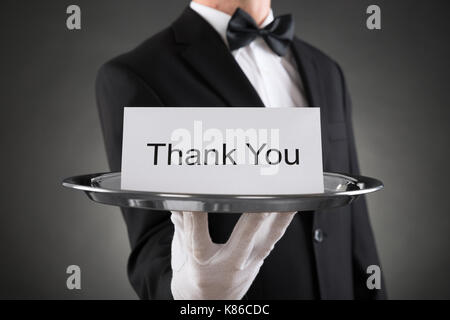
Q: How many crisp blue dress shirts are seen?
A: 0